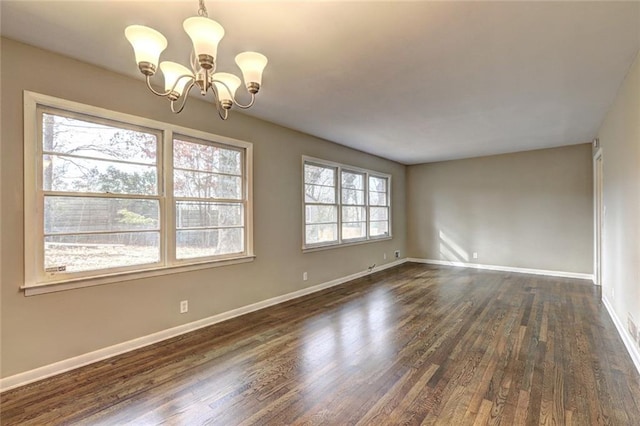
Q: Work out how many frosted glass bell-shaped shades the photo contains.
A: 5